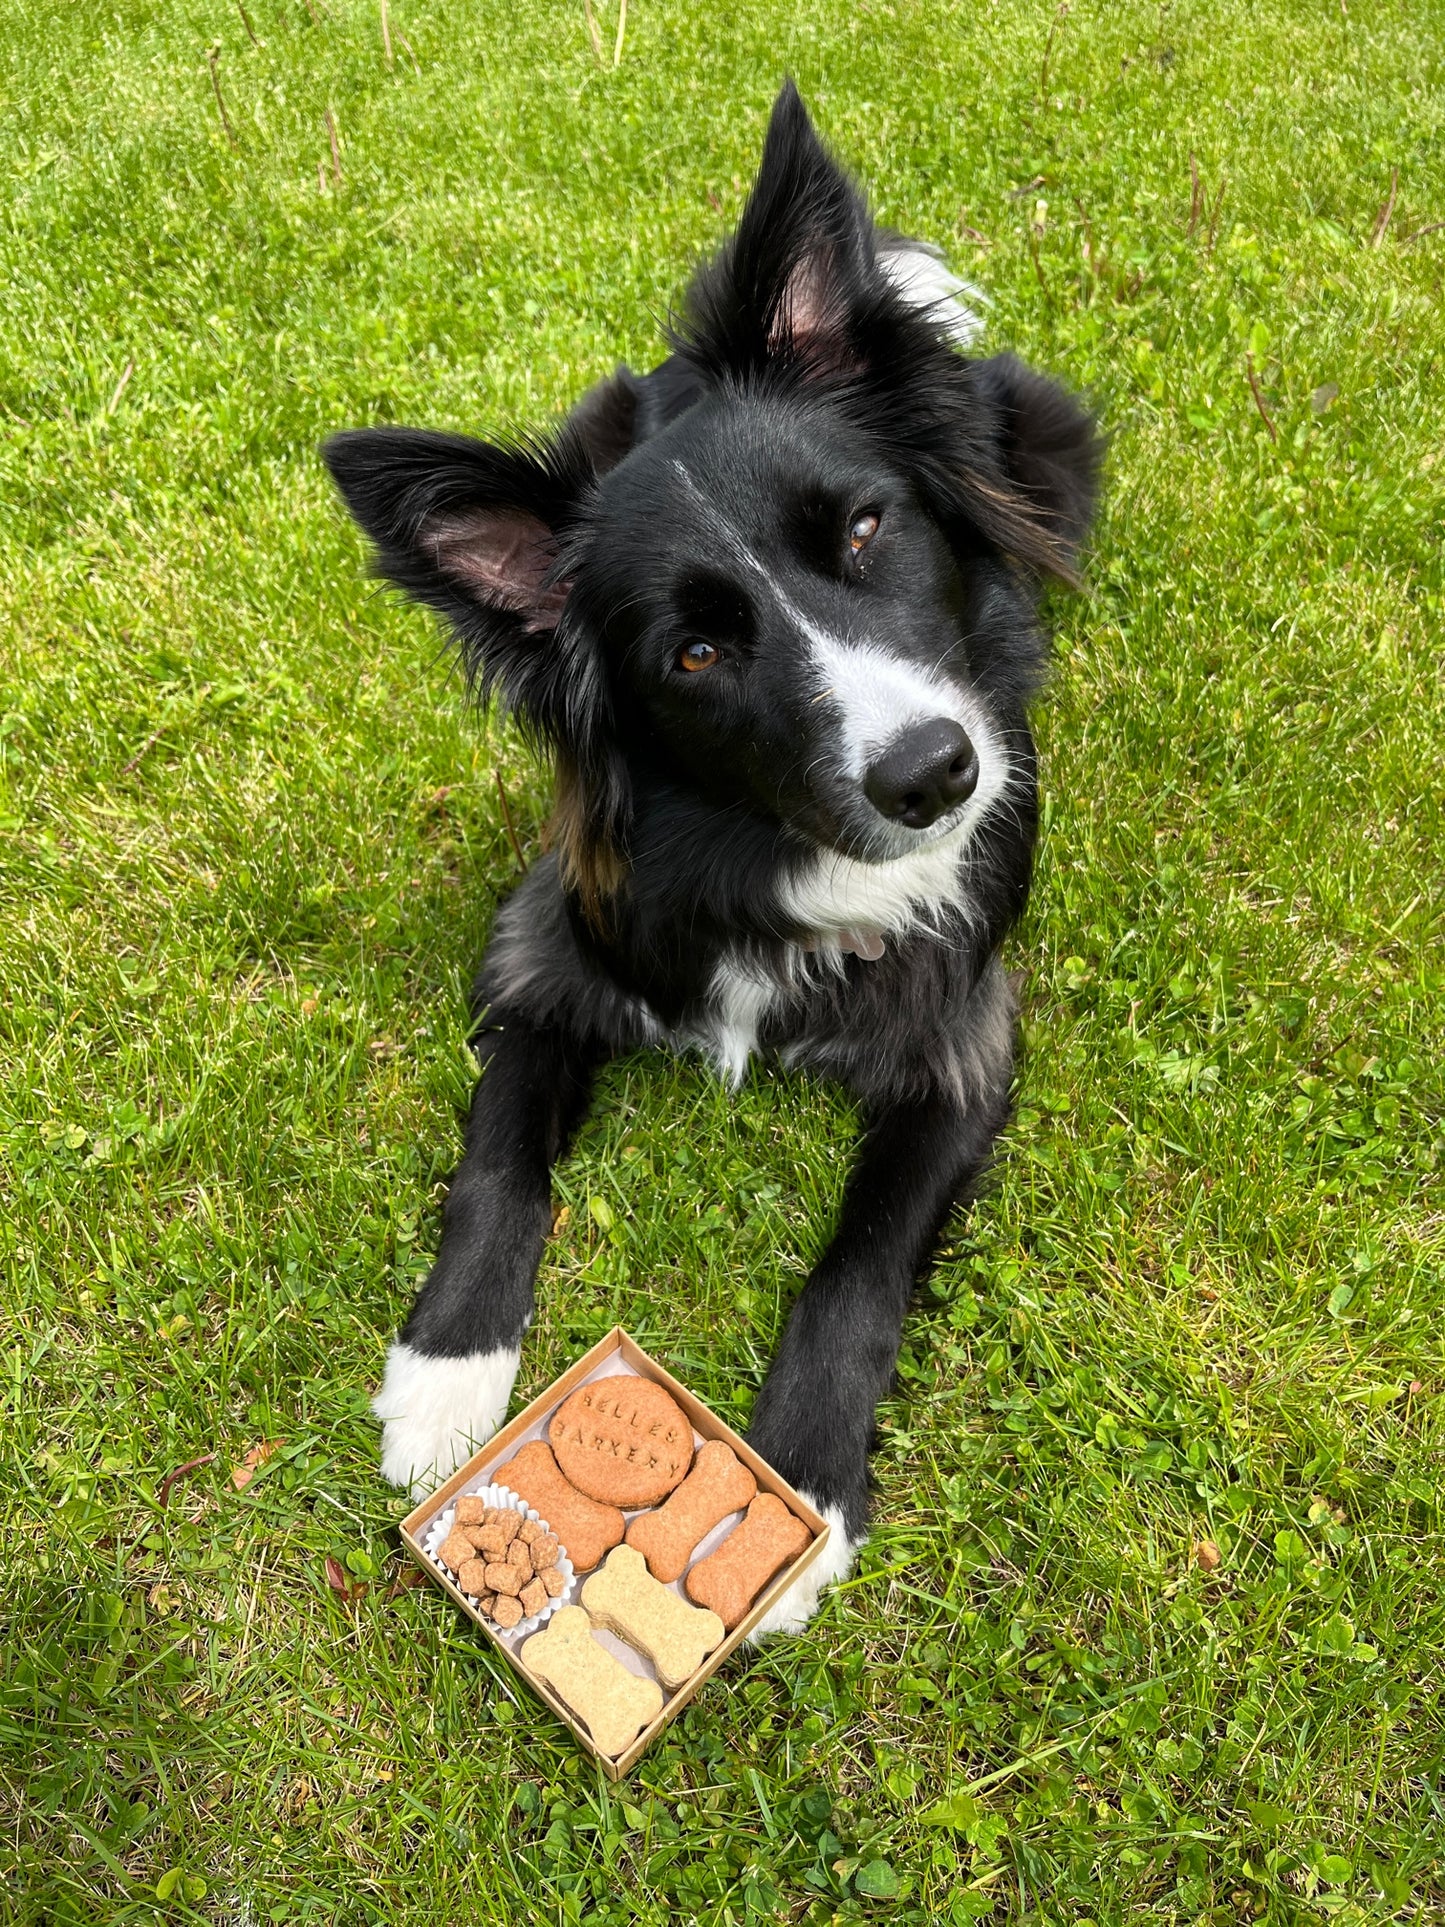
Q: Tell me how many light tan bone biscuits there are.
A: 2